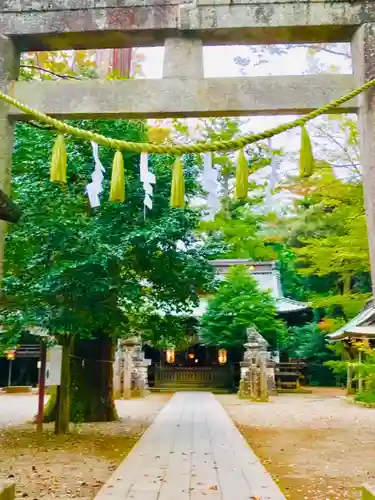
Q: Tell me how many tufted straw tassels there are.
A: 5